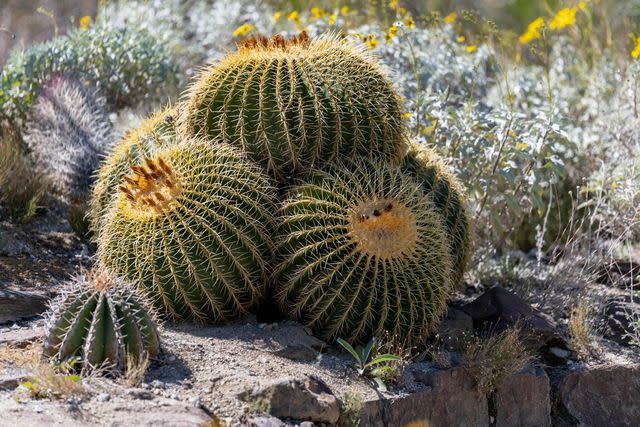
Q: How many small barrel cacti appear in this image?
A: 1